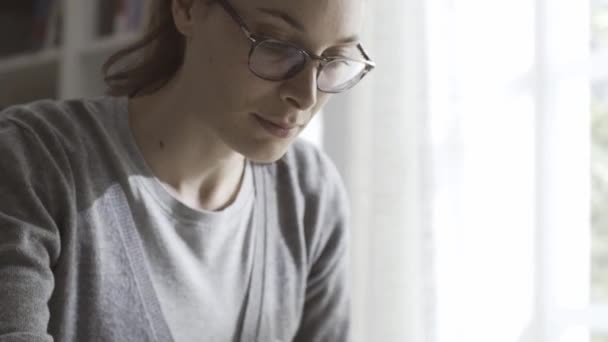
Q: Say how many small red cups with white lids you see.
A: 0